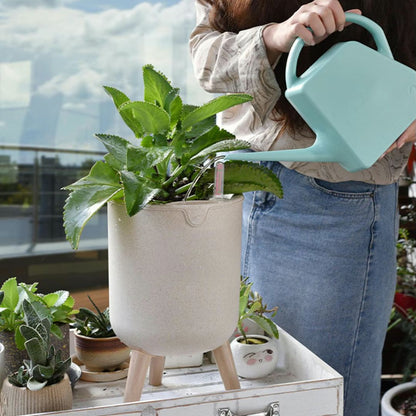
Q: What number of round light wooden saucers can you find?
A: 1